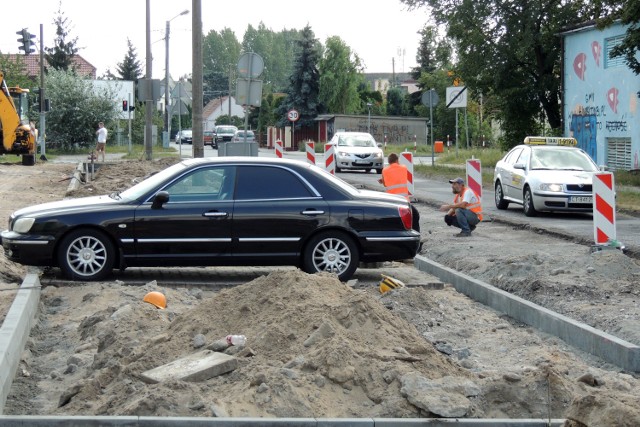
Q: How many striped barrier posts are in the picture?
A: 6